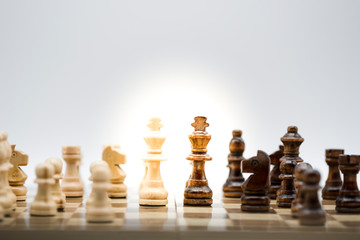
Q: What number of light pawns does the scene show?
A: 4